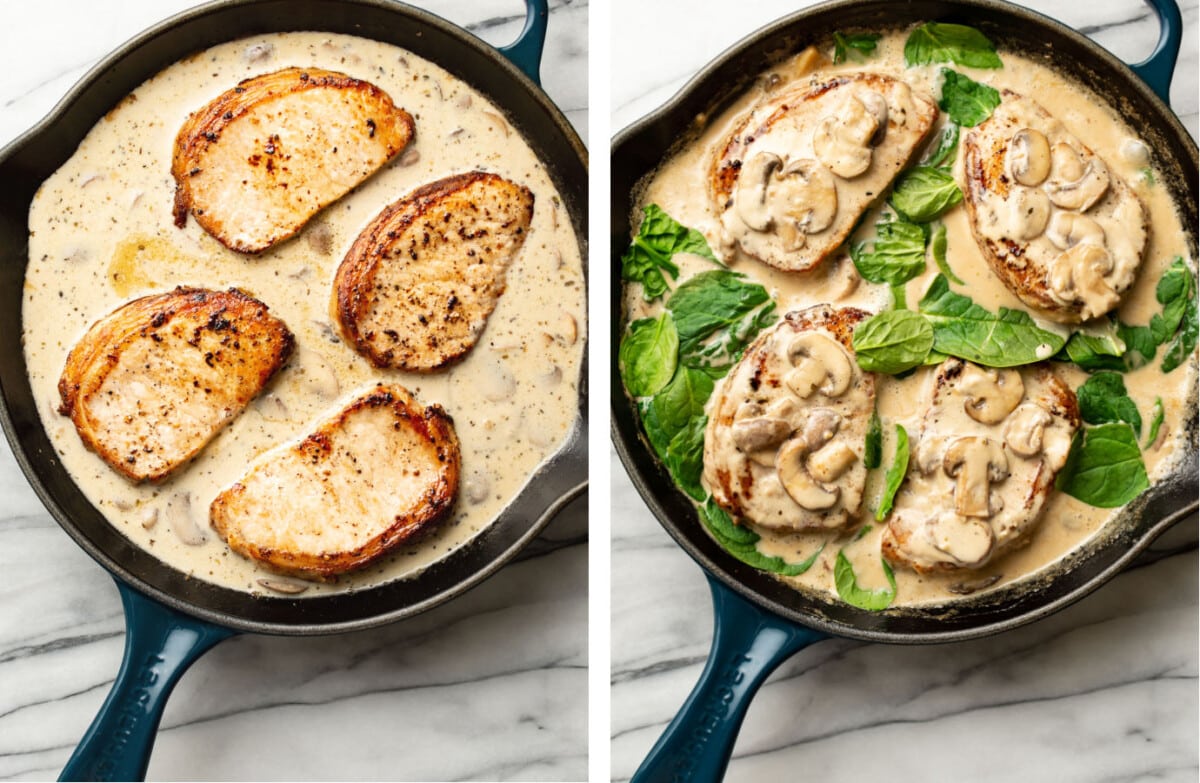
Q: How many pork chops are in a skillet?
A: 4